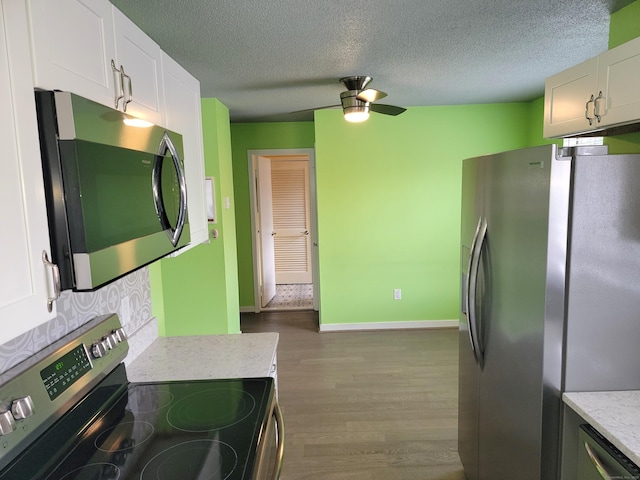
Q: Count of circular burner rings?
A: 5